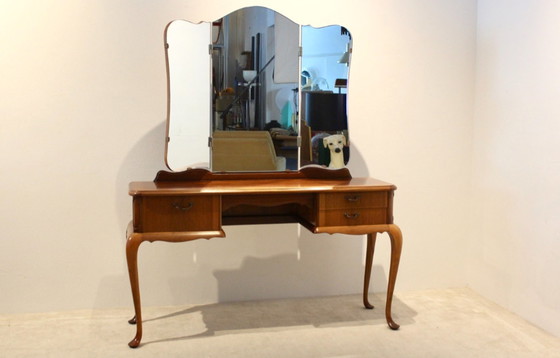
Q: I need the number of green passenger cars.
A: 0